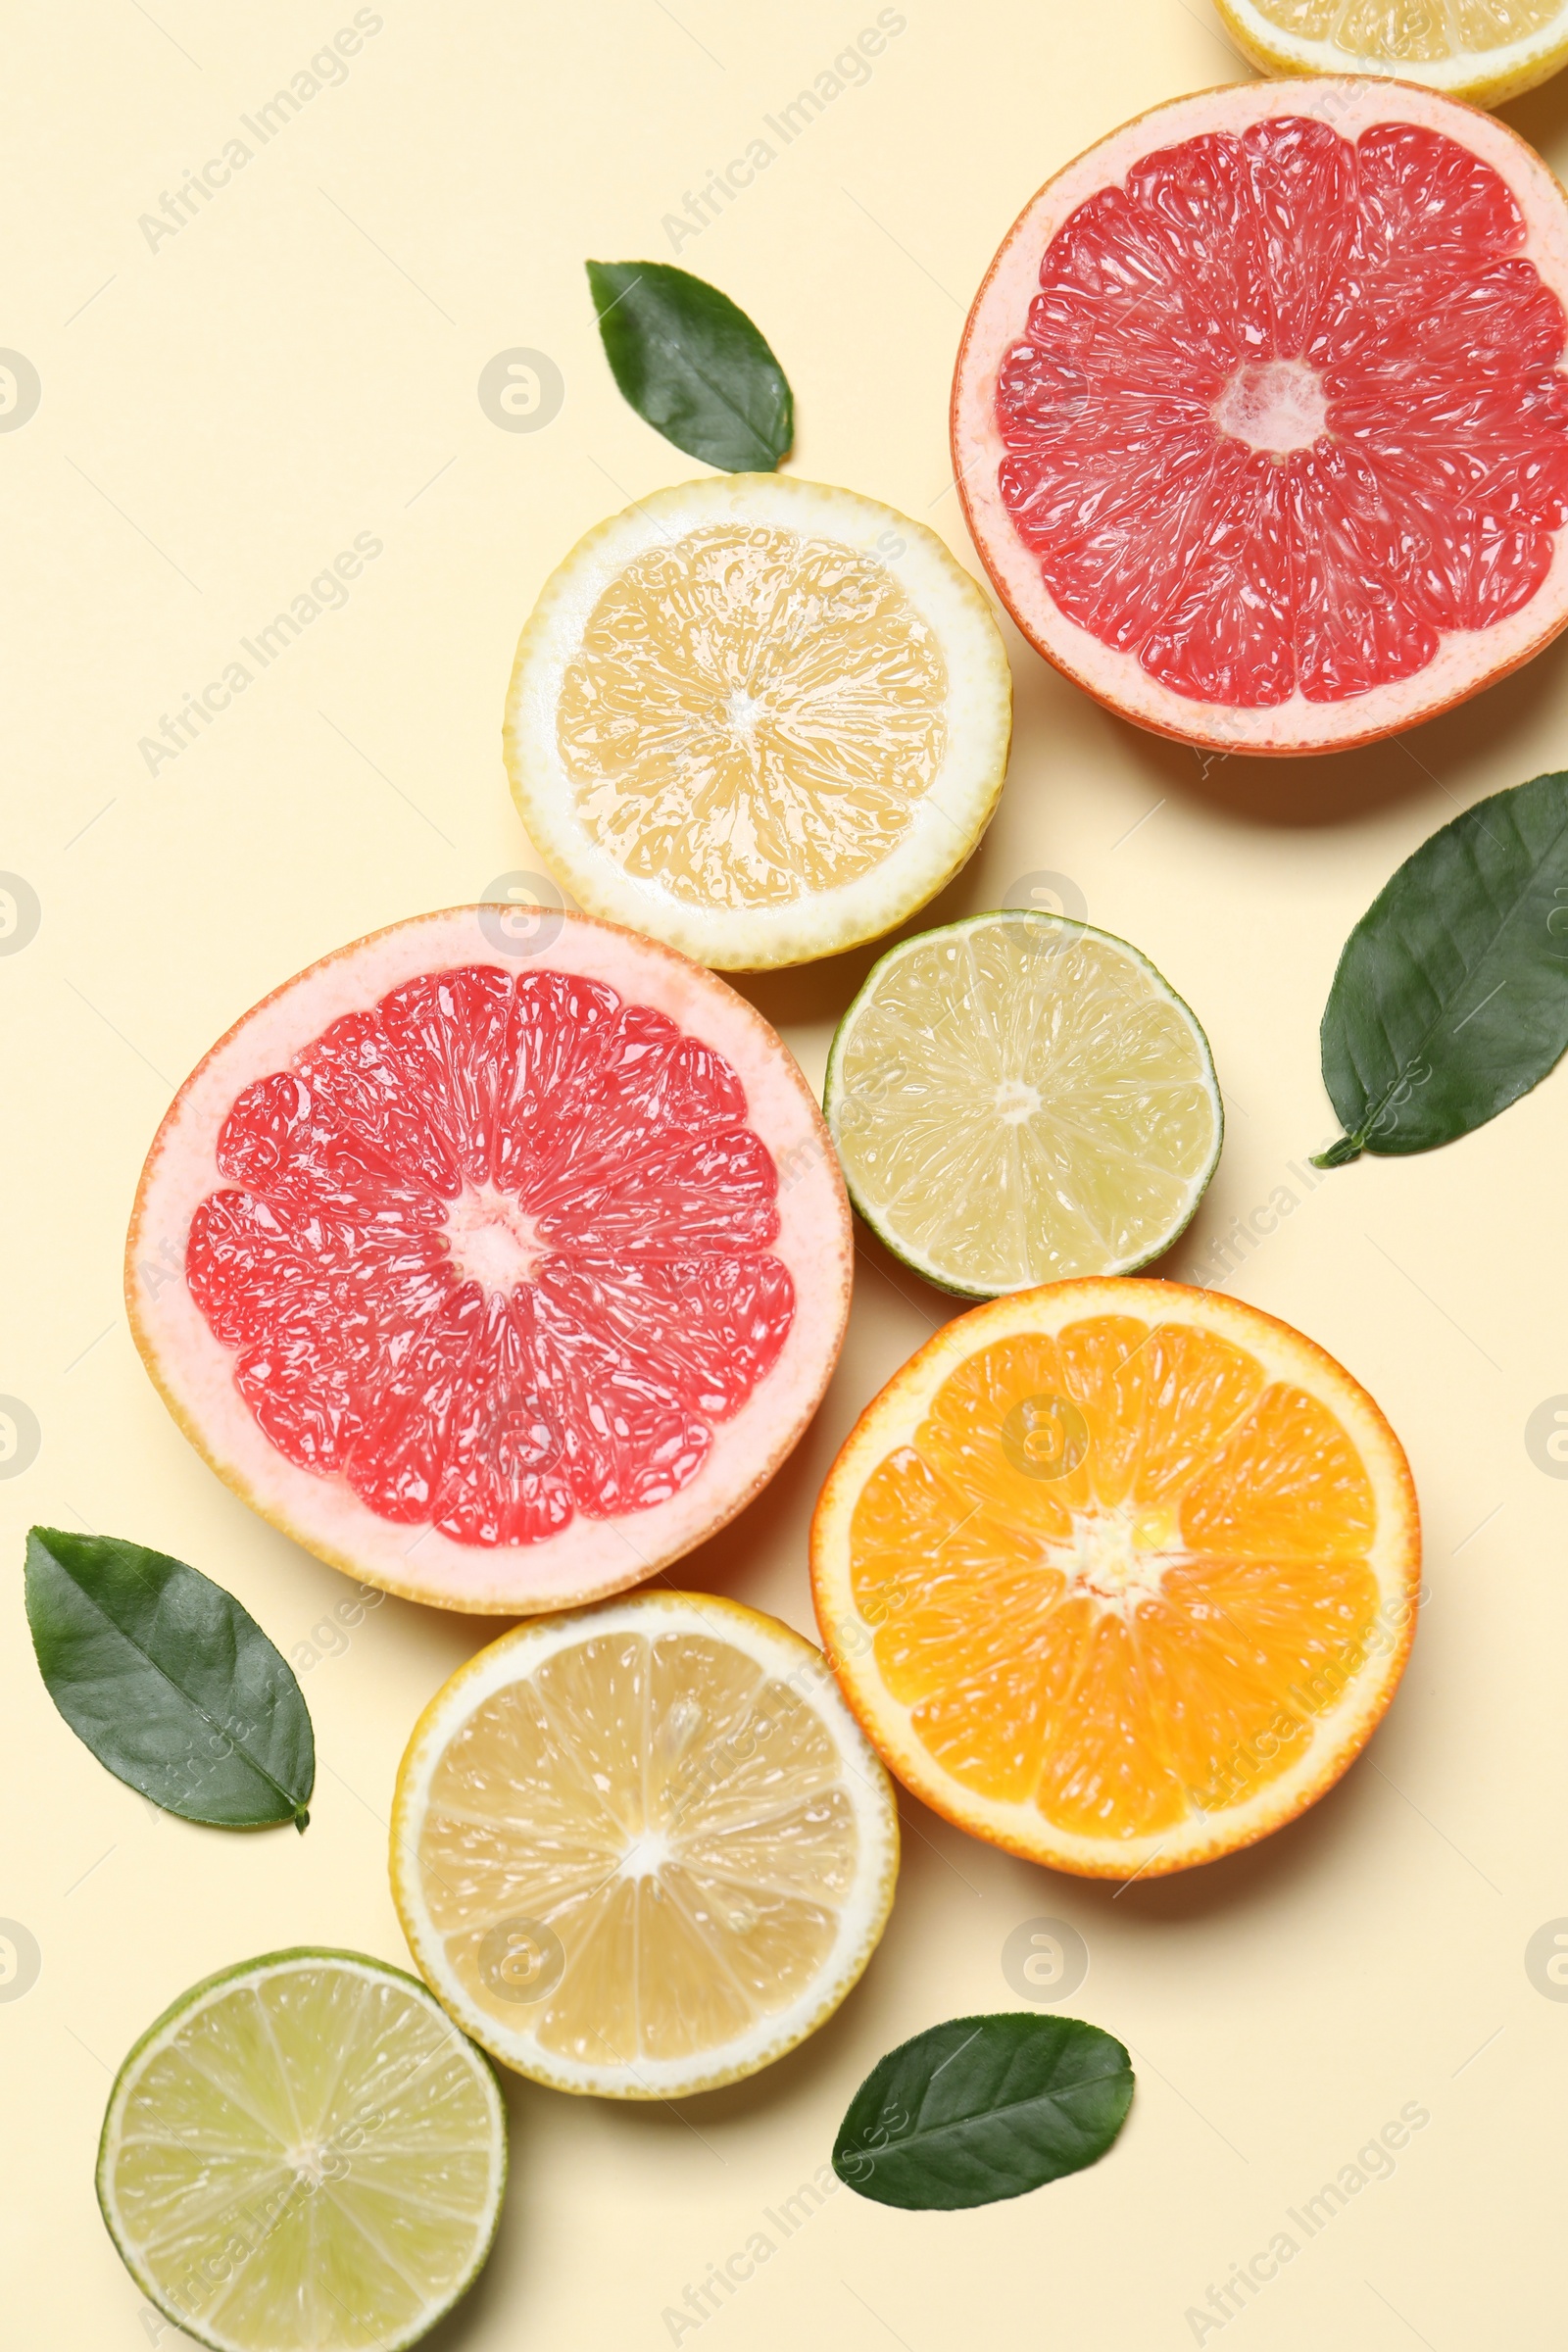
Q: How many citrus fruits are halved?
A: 8